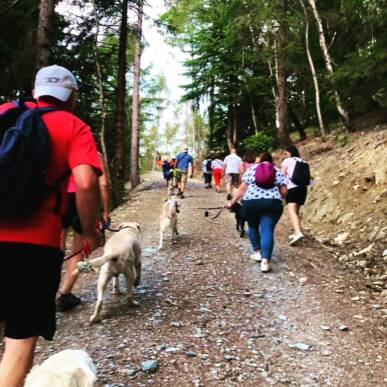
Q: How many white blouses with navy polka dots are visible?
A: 1